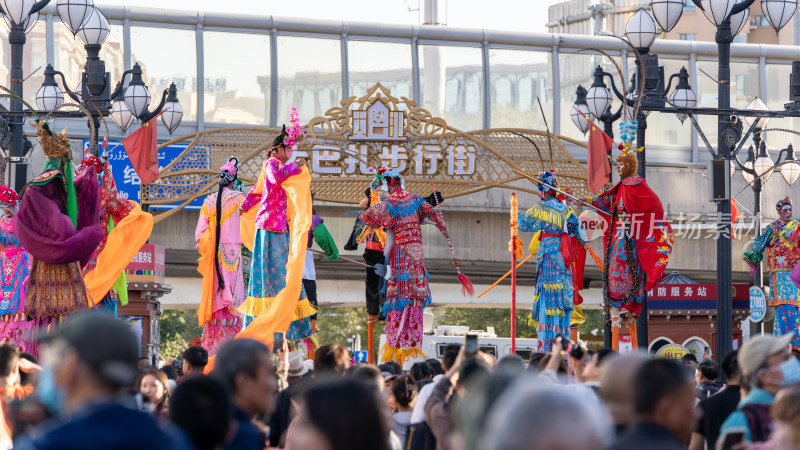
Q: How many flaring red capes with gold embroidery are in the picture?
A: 1